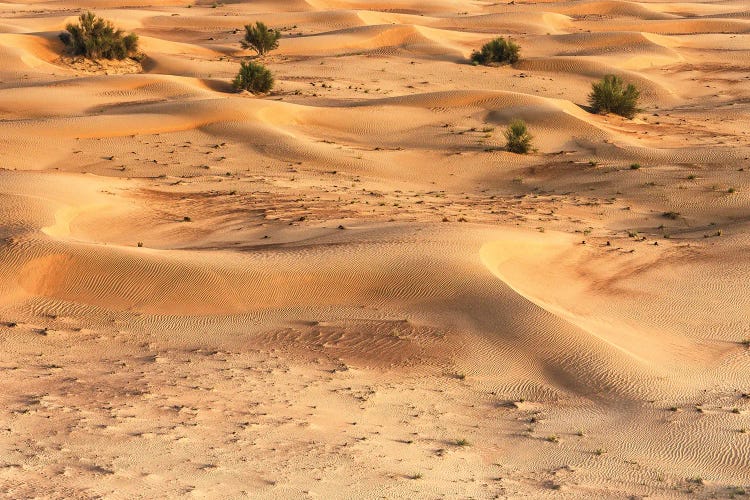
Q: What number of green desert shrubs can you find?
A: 6